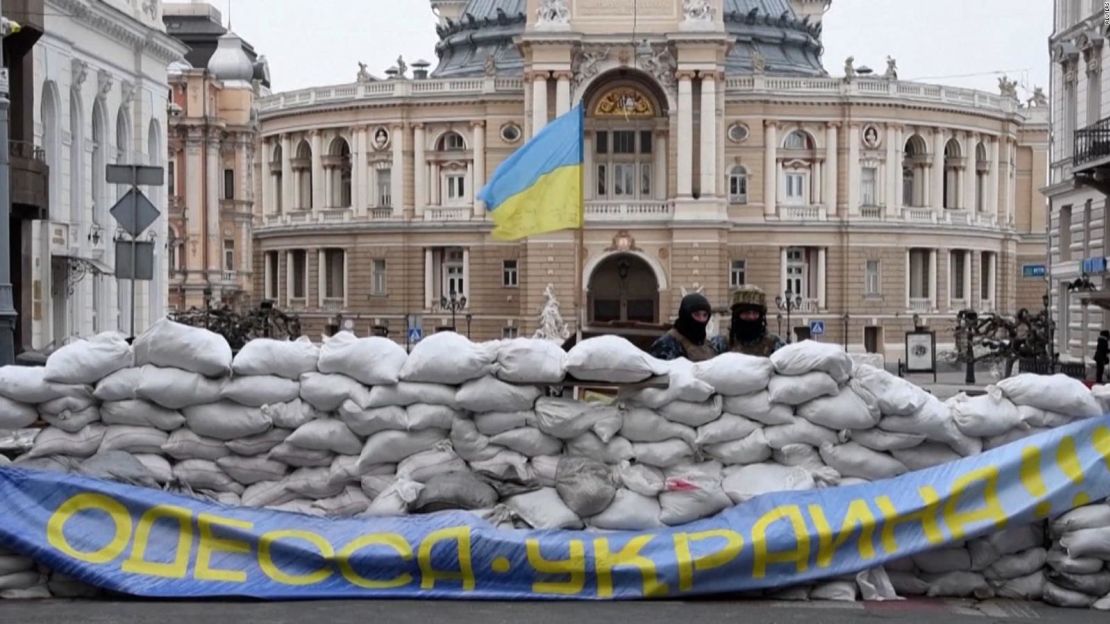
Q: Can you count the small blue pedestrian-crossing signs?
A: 2